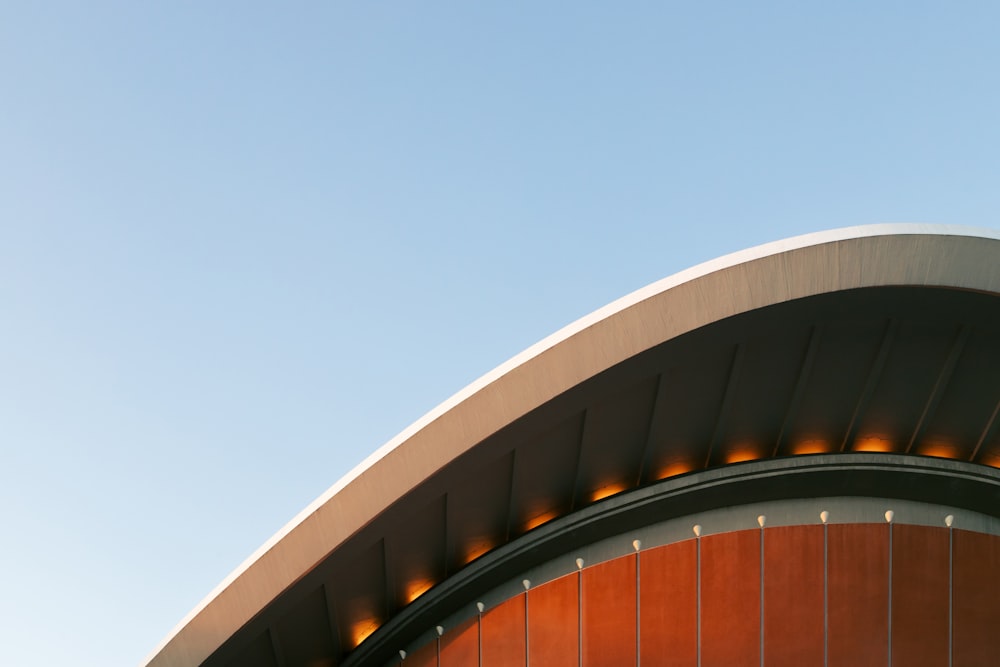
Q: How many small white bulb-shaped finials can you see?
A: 11